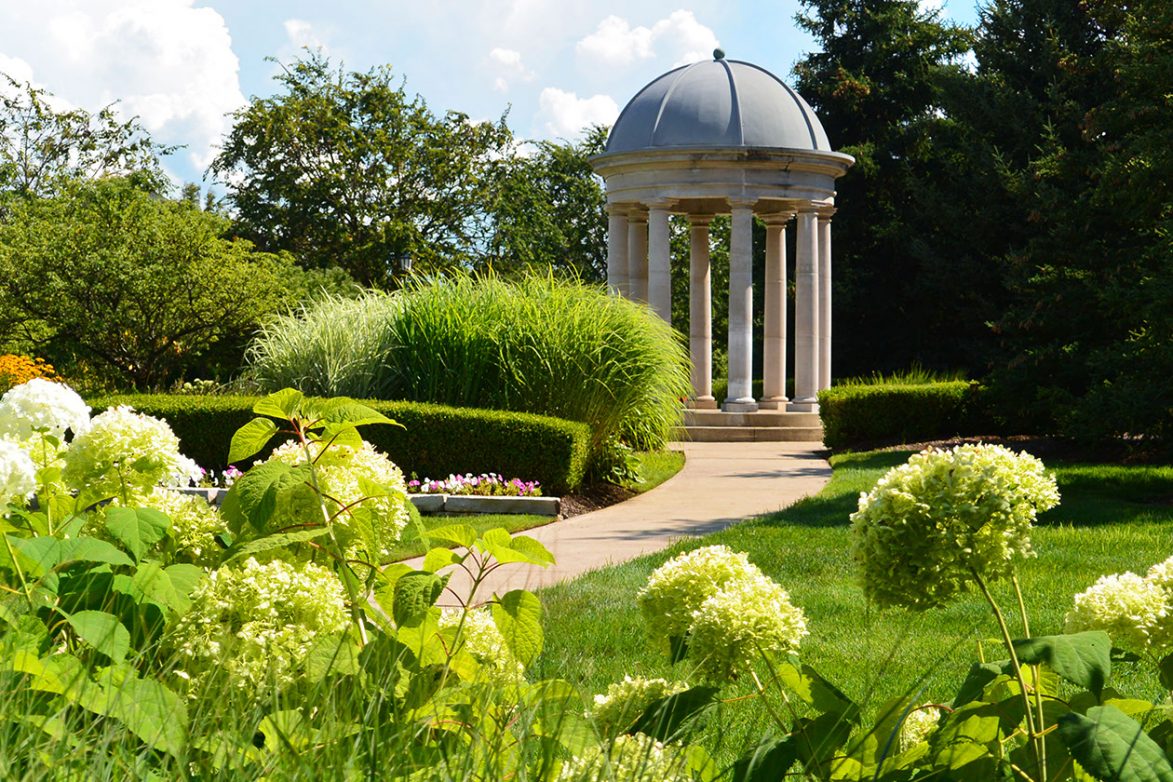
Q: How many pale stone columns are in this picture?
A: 8